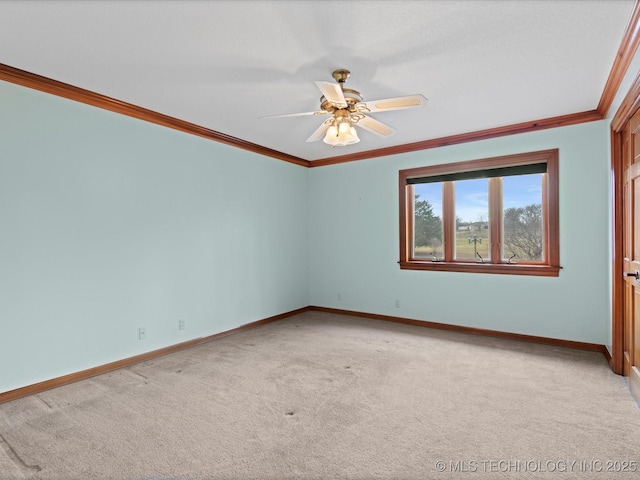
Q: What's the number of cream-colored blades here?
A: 5